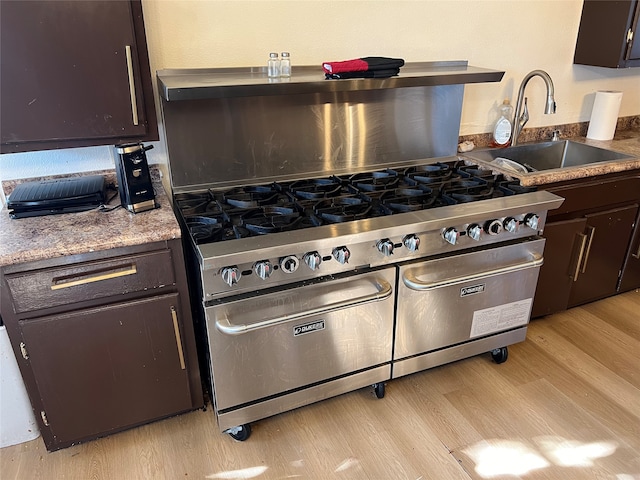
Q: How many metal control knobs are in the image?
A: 12